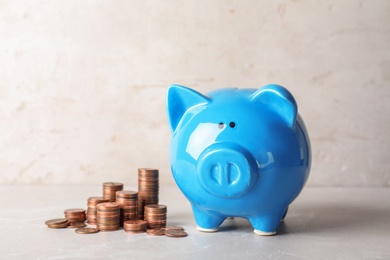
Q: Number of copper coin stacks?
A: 8